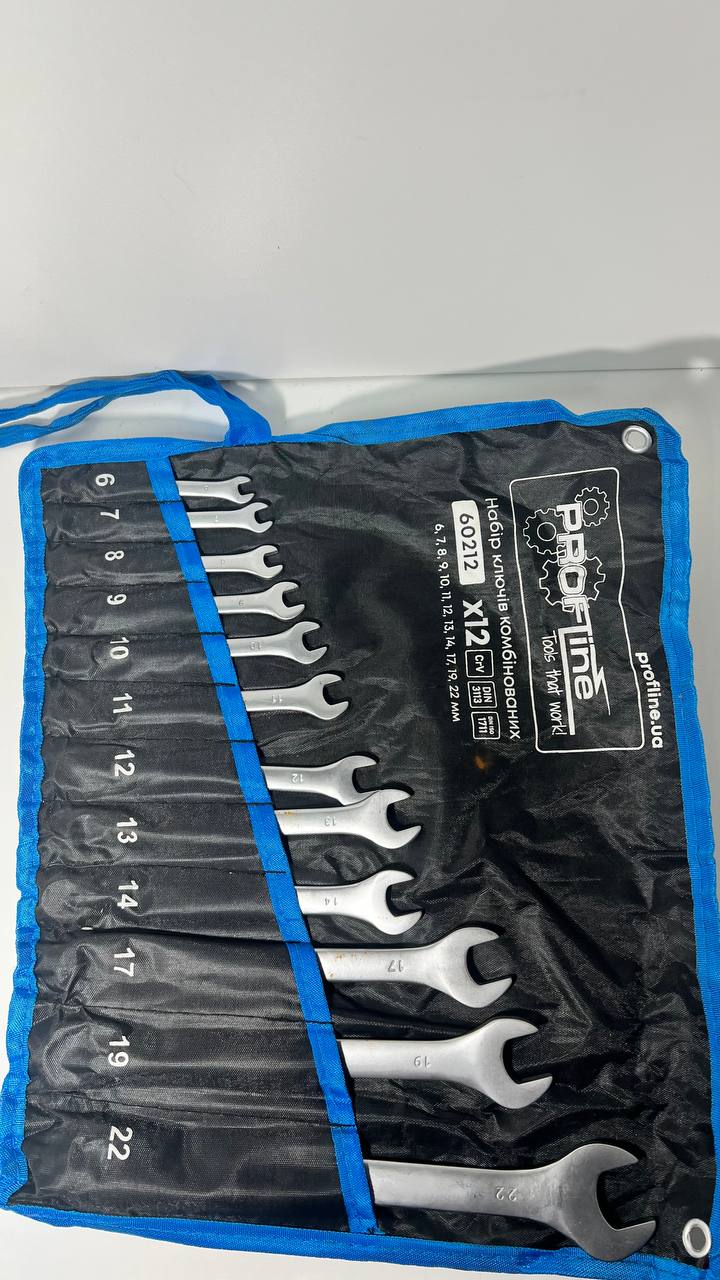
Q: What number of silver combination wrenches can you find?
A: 12